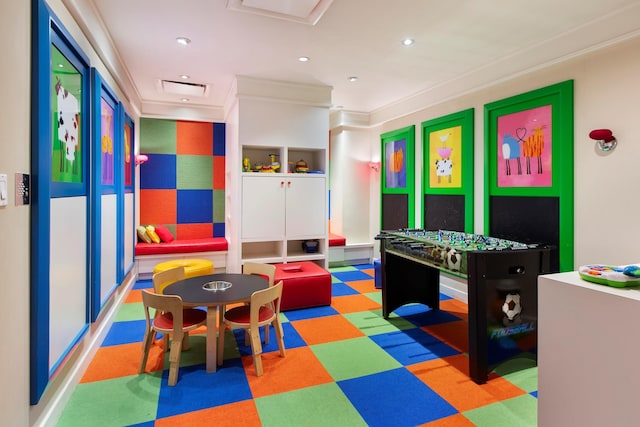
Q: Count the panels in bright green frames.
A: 3